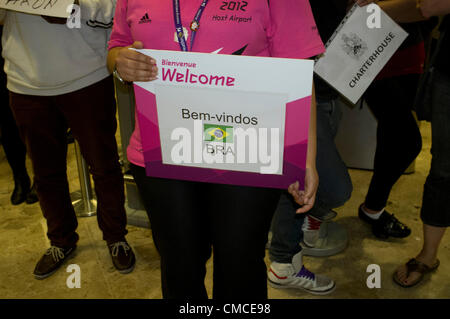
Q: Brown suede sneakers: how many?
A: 2